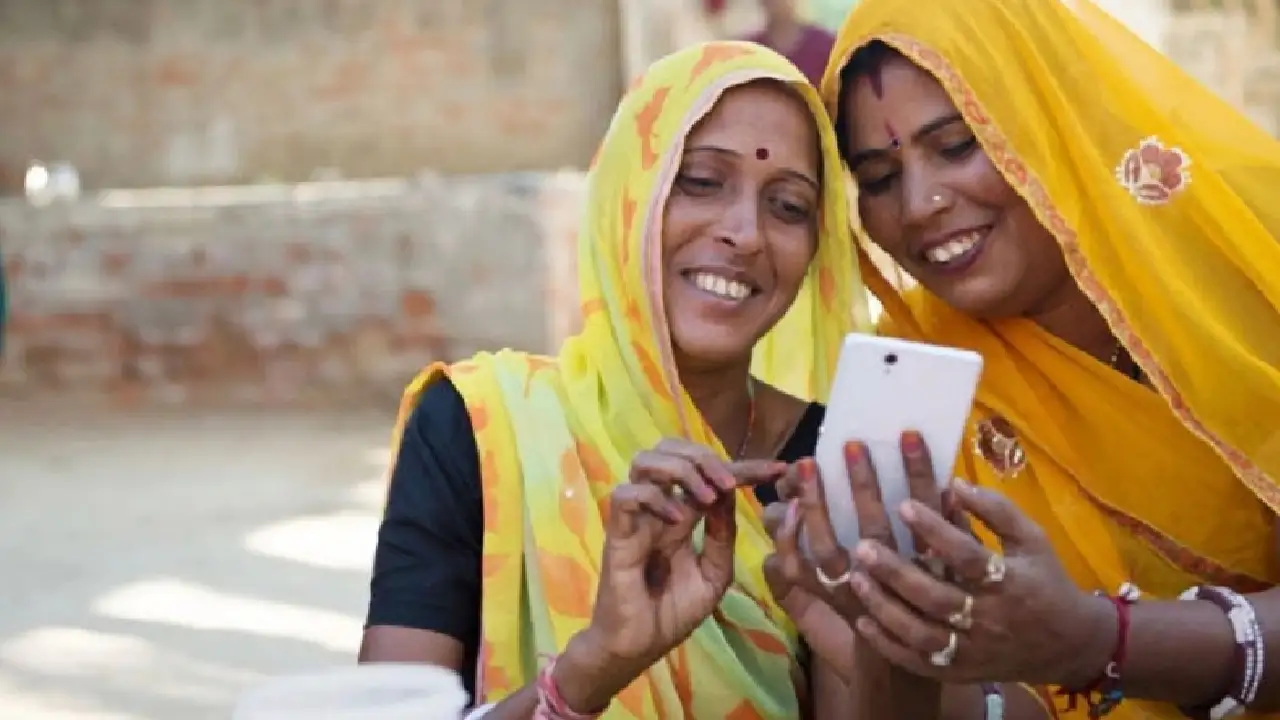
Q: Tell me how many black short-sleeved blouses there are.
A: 1